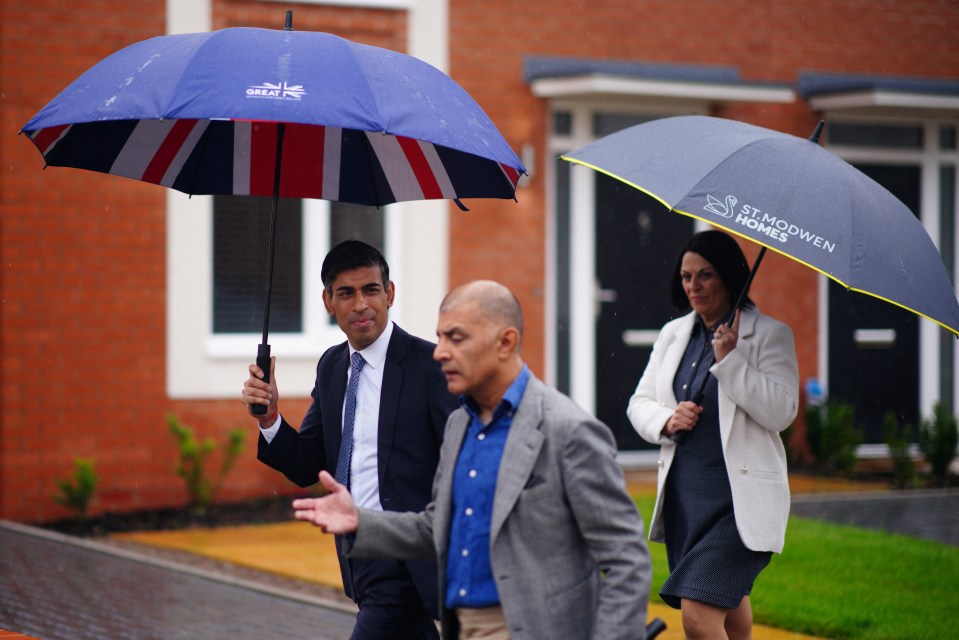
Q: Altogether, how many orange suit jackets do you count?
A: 0